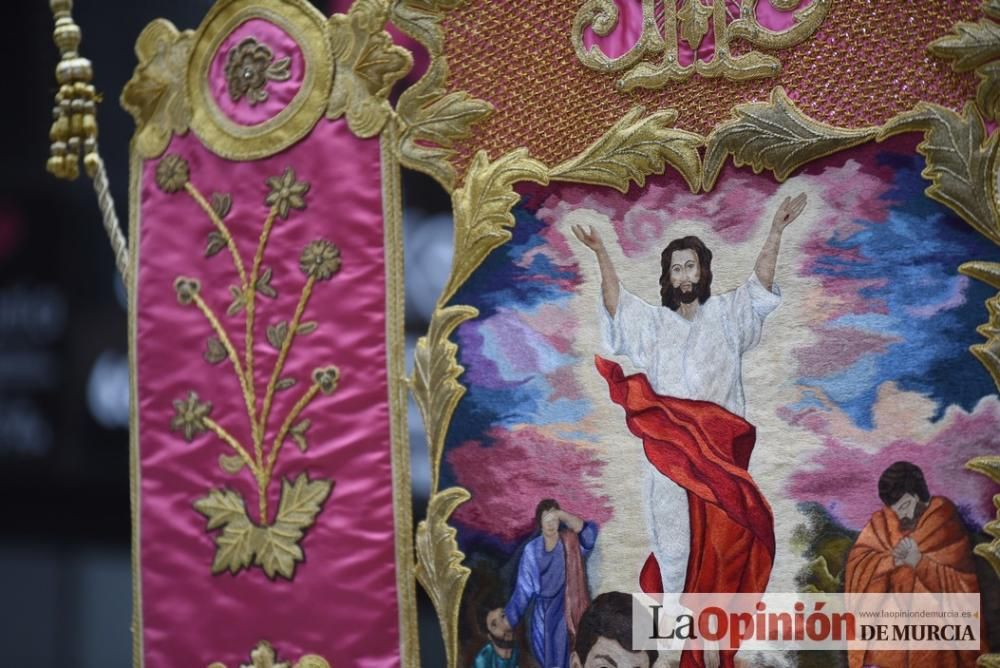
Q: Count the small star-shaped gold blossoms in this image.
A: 2